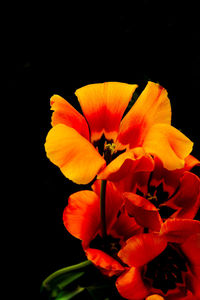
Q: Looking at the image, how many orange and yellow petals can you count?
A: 6